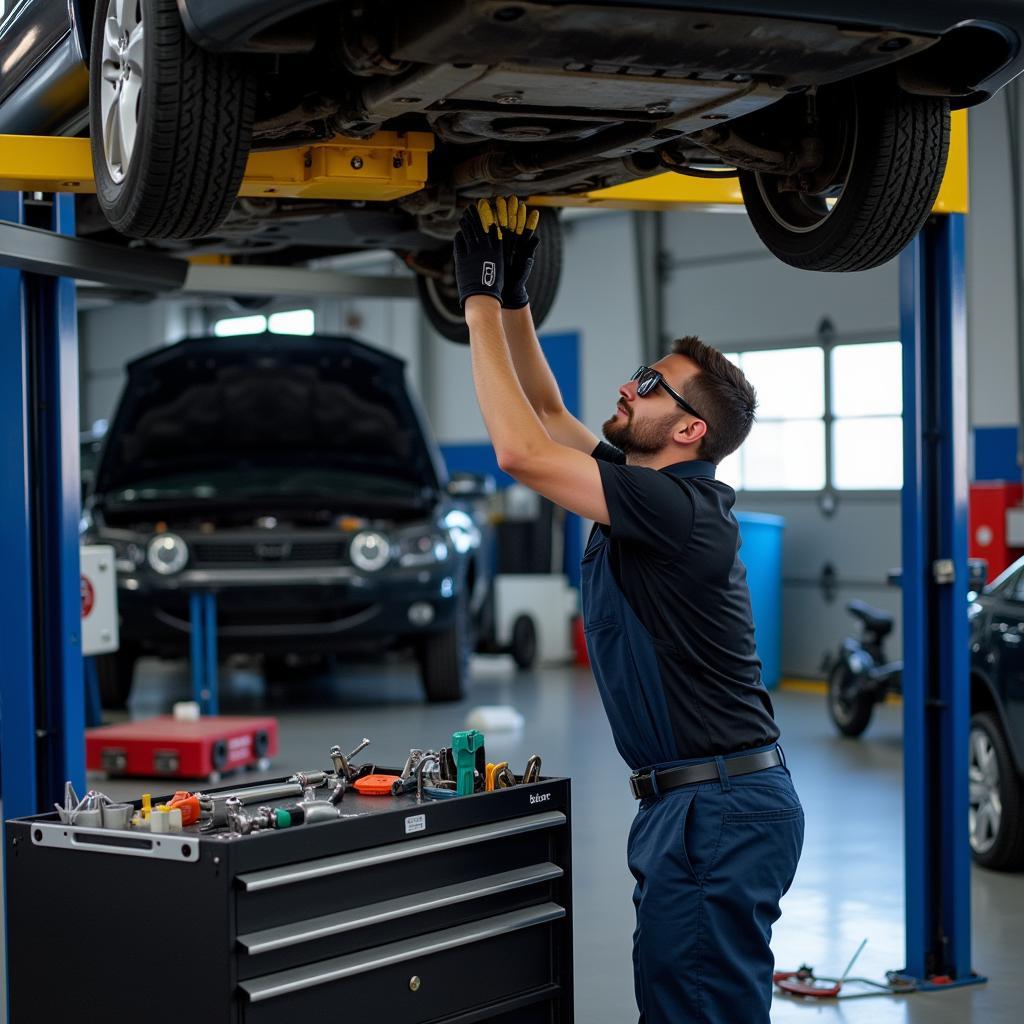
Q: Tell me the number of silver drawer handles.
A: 3